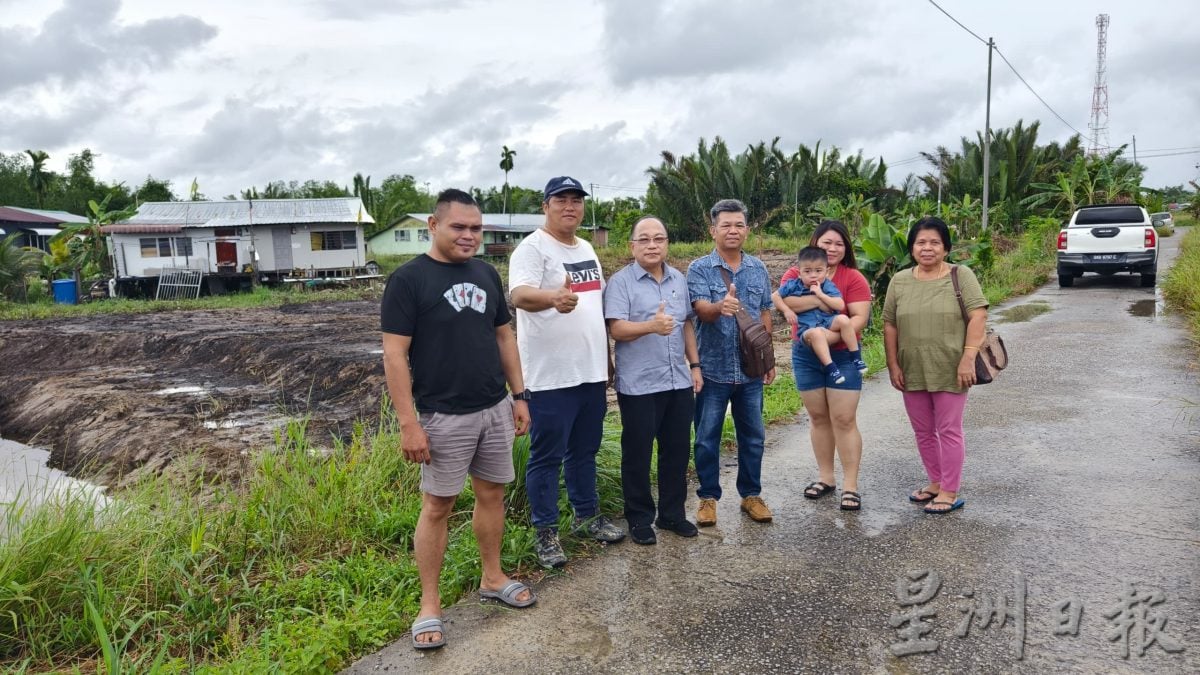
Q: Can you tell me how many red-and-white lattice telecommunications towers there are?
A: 1